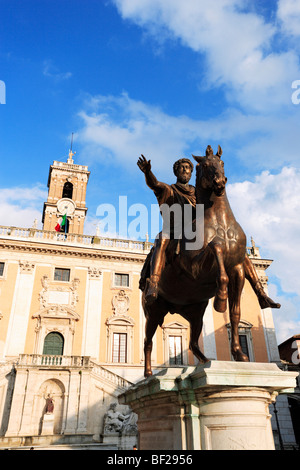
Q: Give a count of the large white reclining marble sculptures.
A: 1